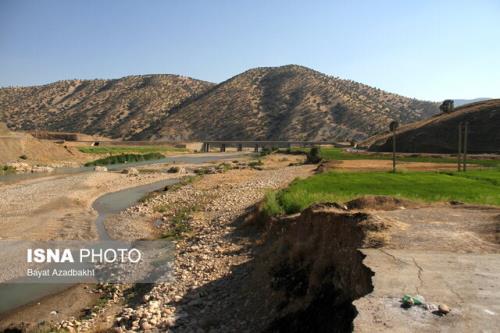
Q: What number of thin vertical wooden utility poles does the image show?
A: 3